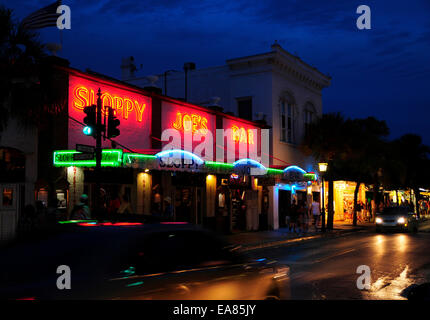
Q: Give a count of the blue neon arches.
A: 3